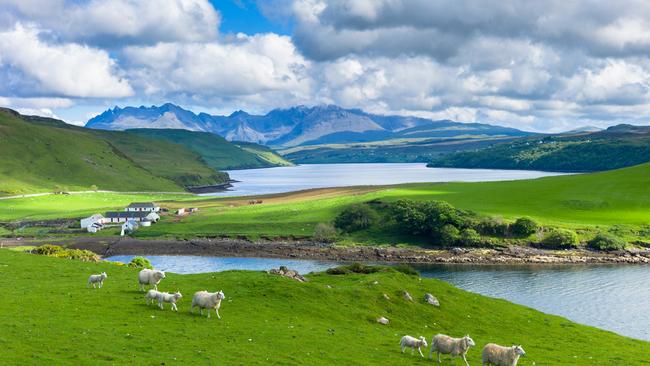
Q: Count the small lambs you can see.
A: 4